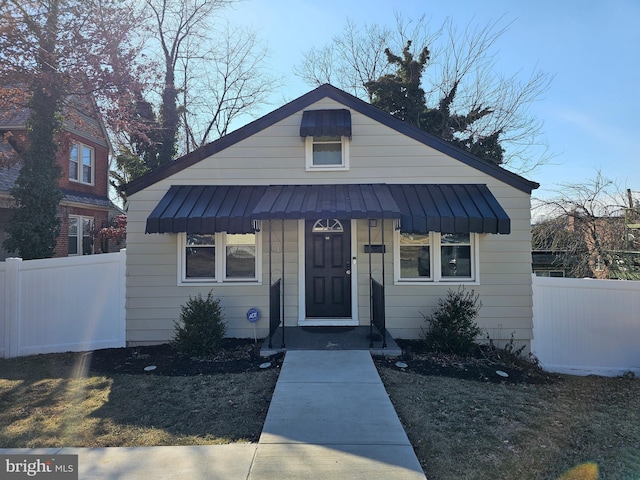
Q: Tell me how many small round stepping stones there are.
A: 4